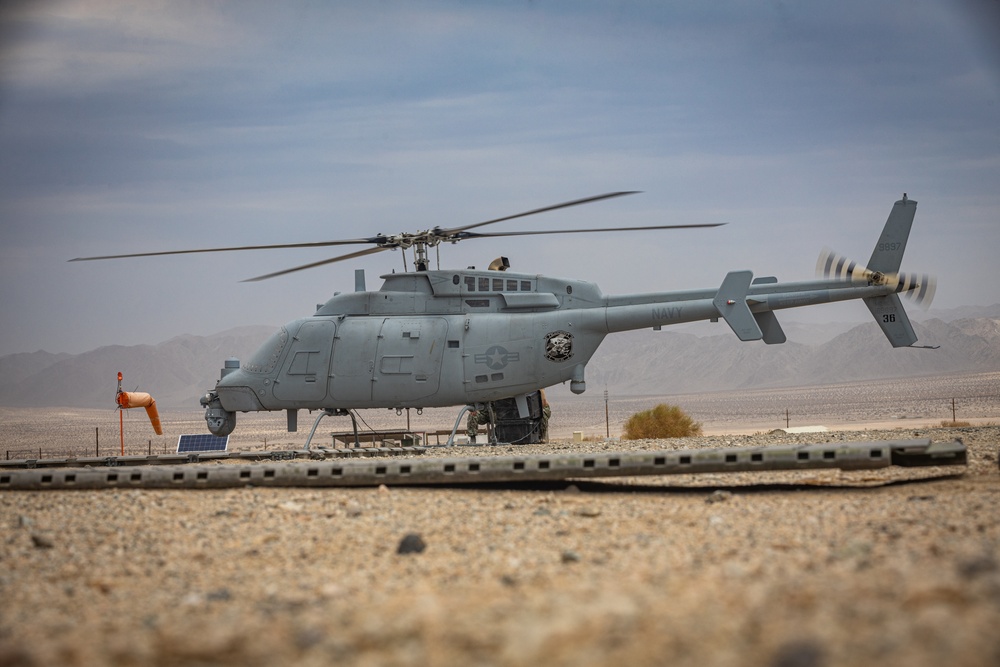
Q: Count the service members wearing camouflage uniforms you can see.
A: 2